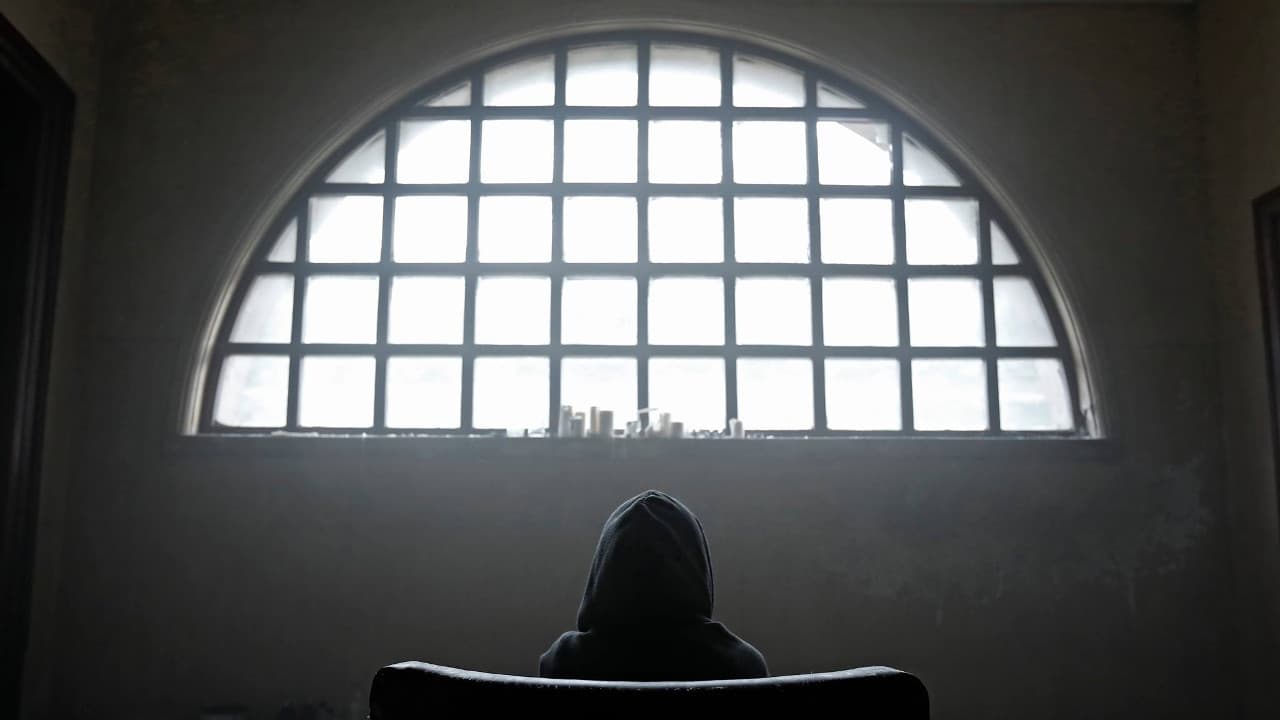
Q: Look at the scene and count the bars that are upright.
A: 9